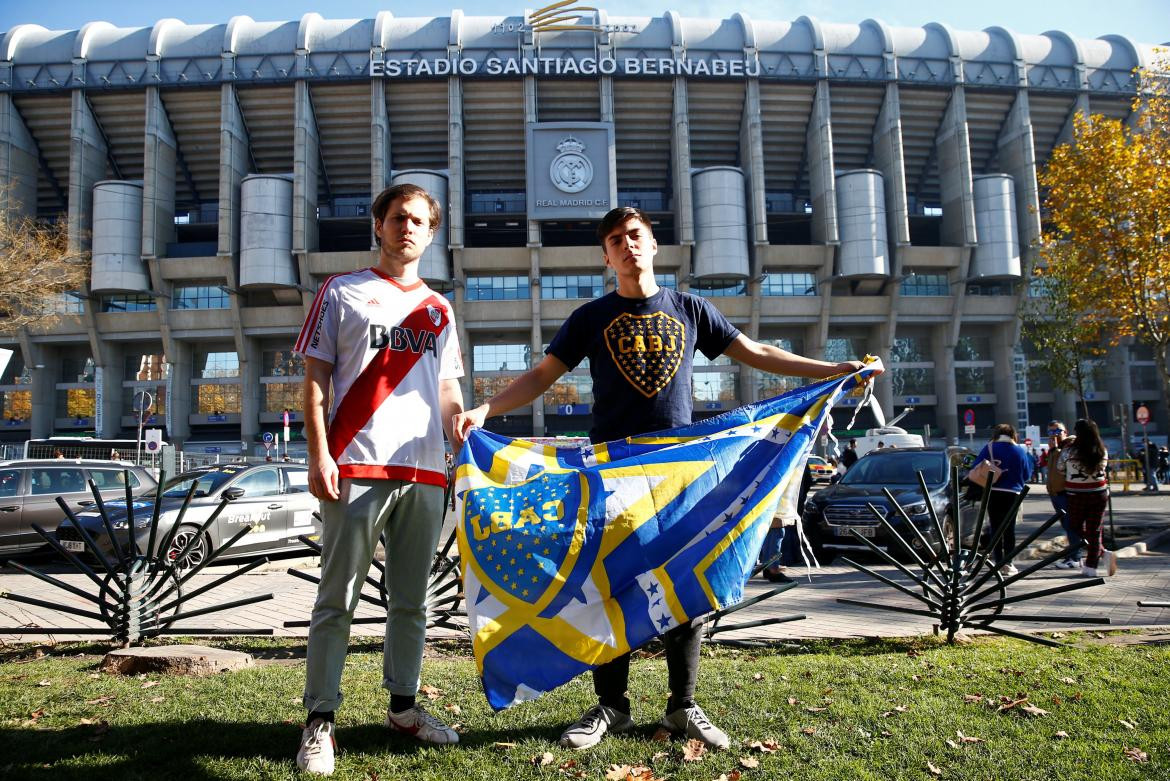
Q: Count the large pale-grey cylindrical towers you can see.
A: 6